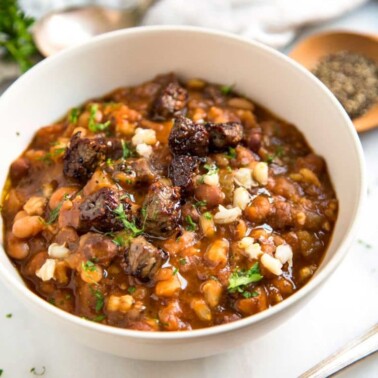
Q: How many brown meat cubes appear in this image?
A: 8